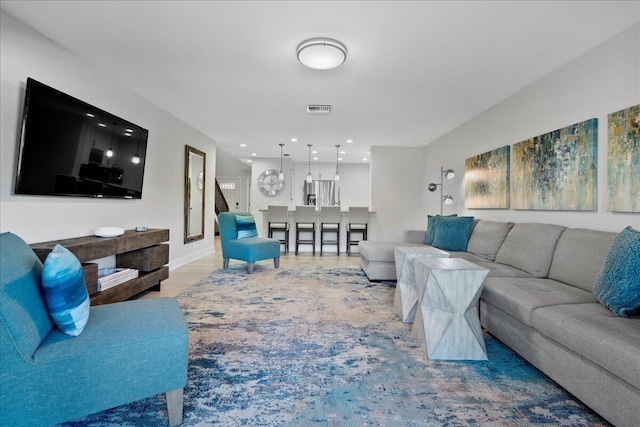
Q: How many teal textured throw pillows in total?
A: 3